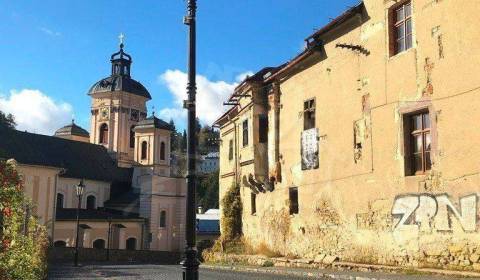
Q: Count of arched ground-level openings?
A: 3